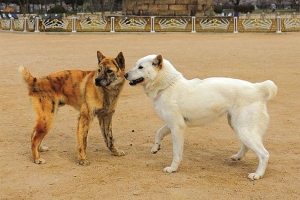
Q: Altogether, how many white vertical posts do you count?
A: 9